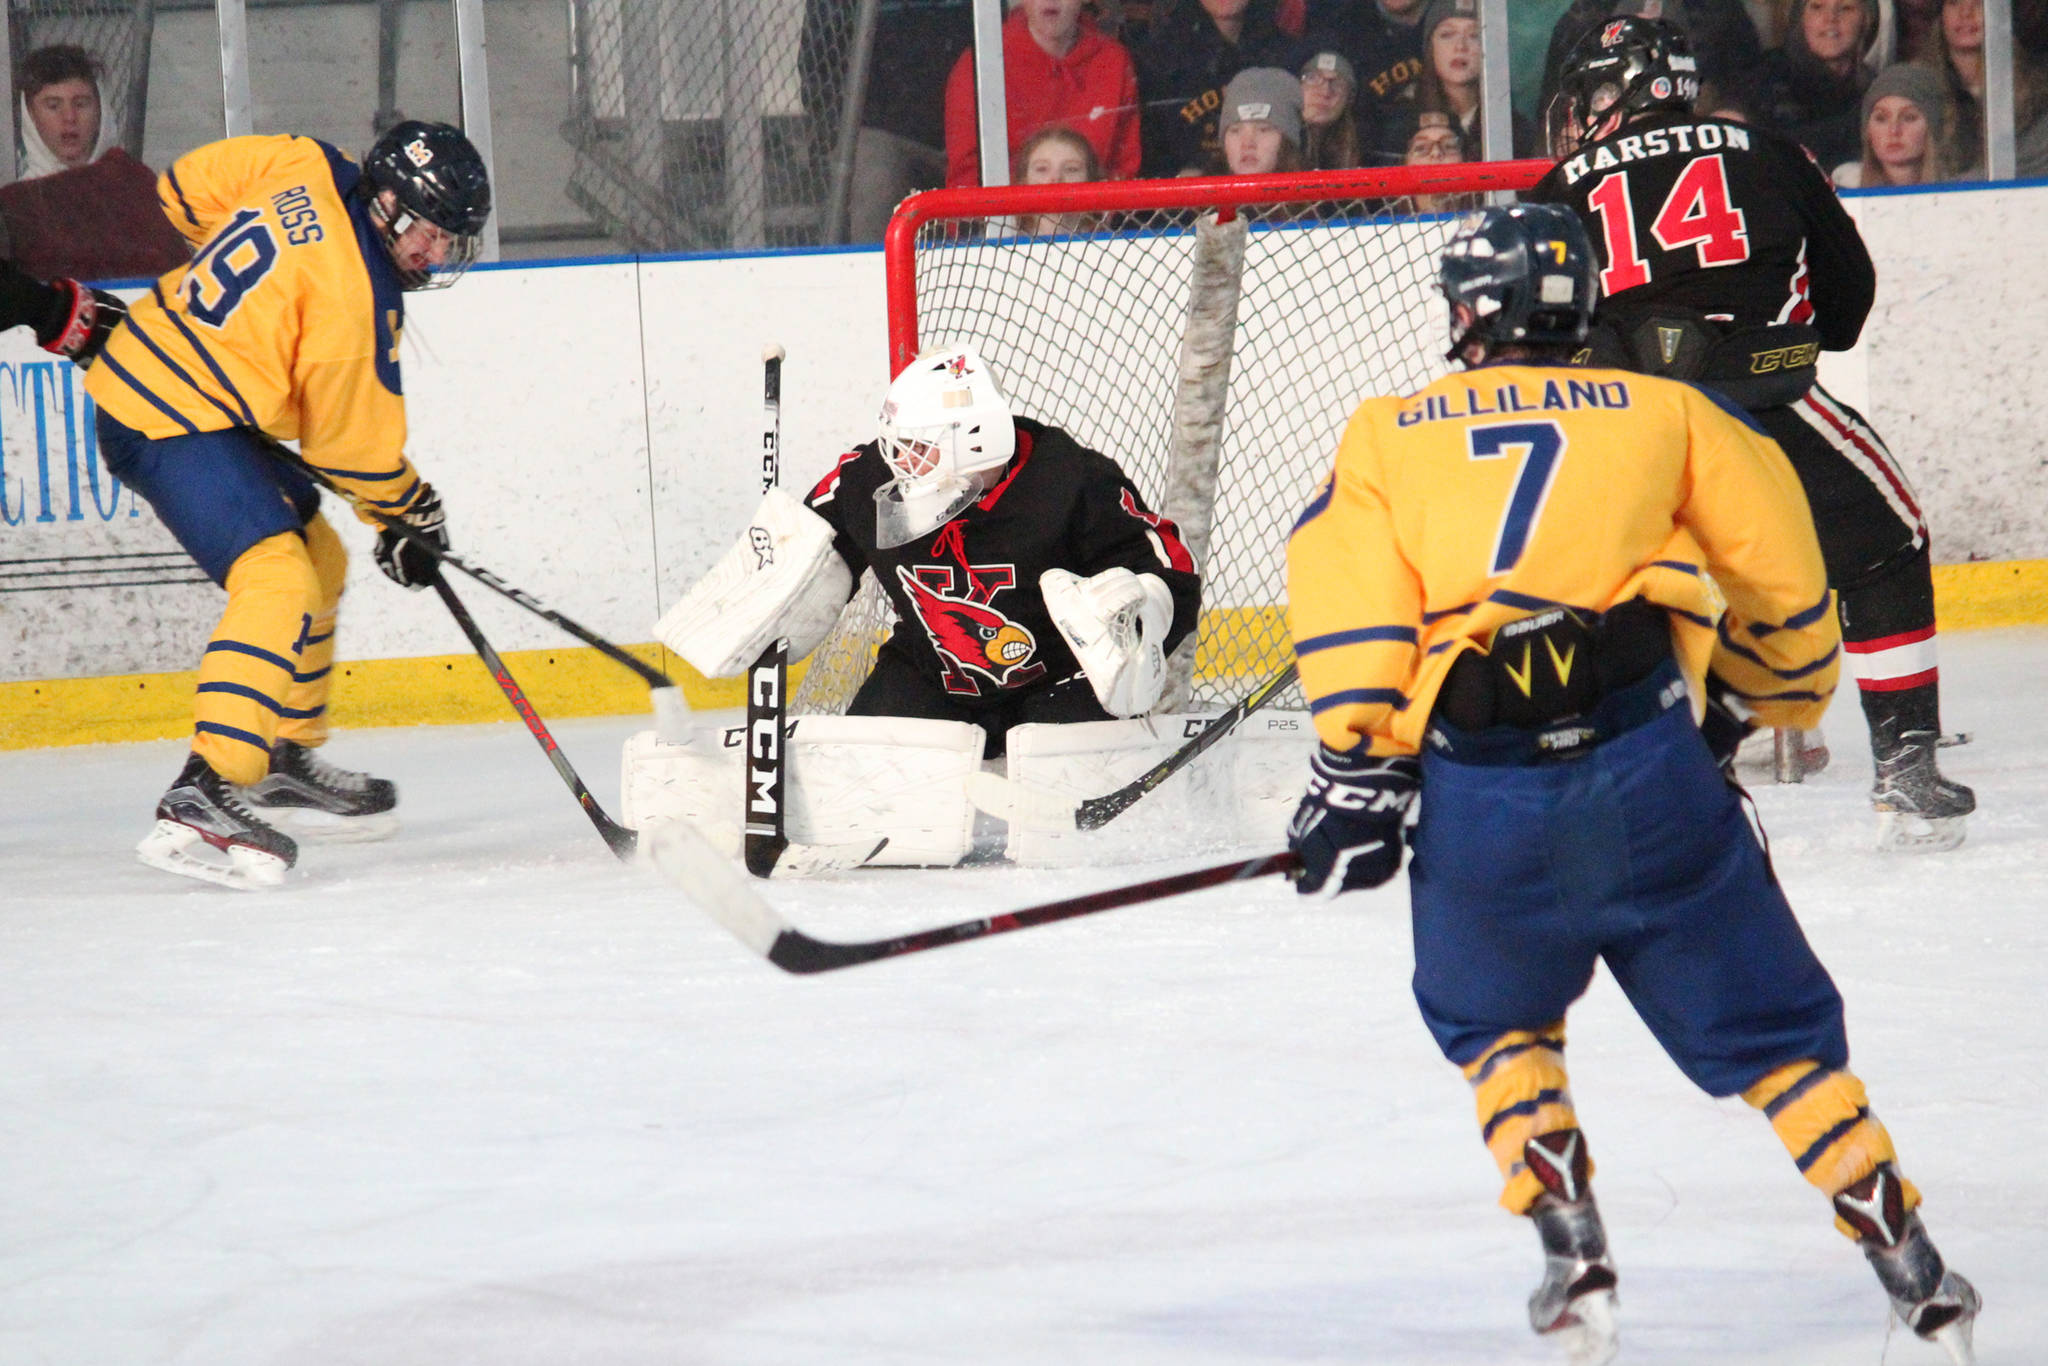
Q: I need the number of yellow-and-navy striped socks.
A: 4